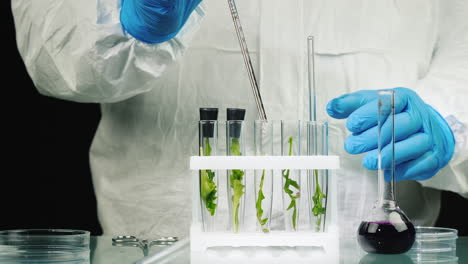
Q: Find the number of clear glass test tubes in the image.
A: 5